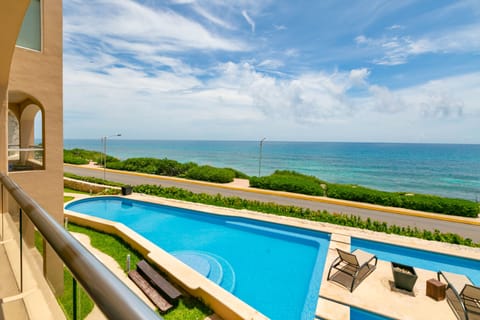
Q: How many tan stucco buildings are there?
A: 1